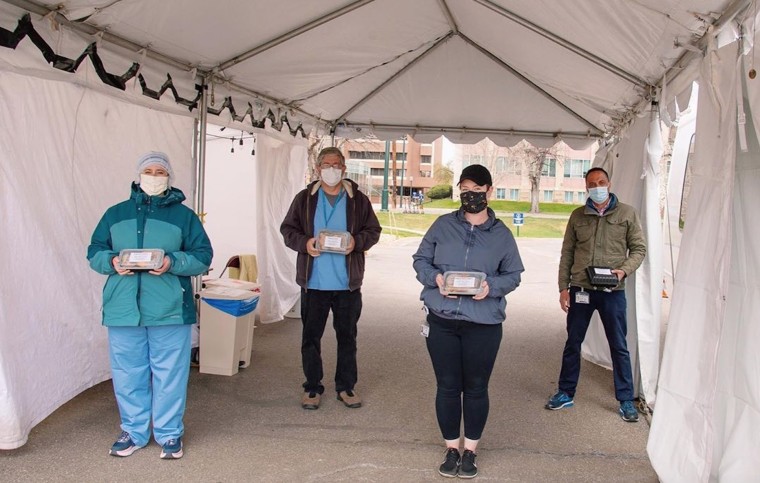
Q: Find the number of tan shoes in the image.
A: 2